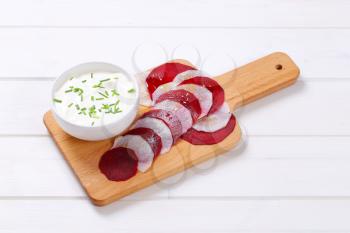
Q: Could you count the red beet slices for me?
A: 7